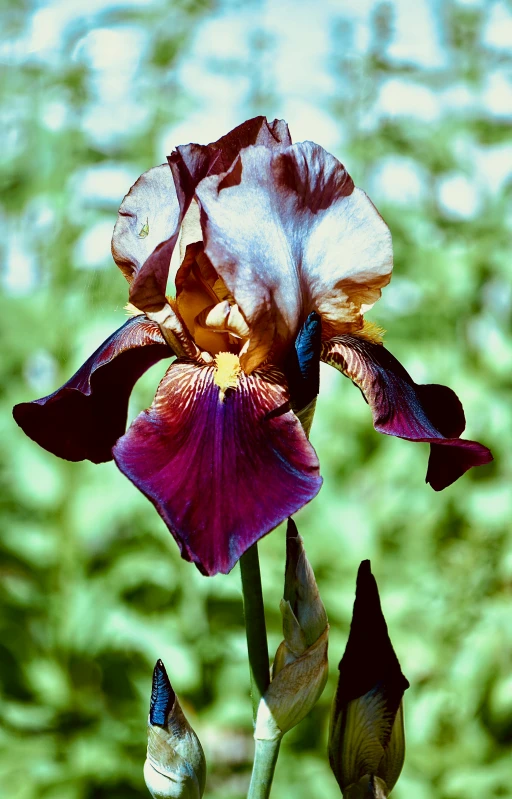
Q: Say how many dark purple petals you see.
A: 3